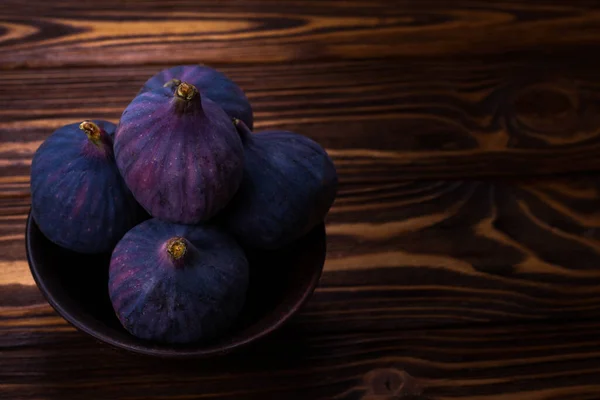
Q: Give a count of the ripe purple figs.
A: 5